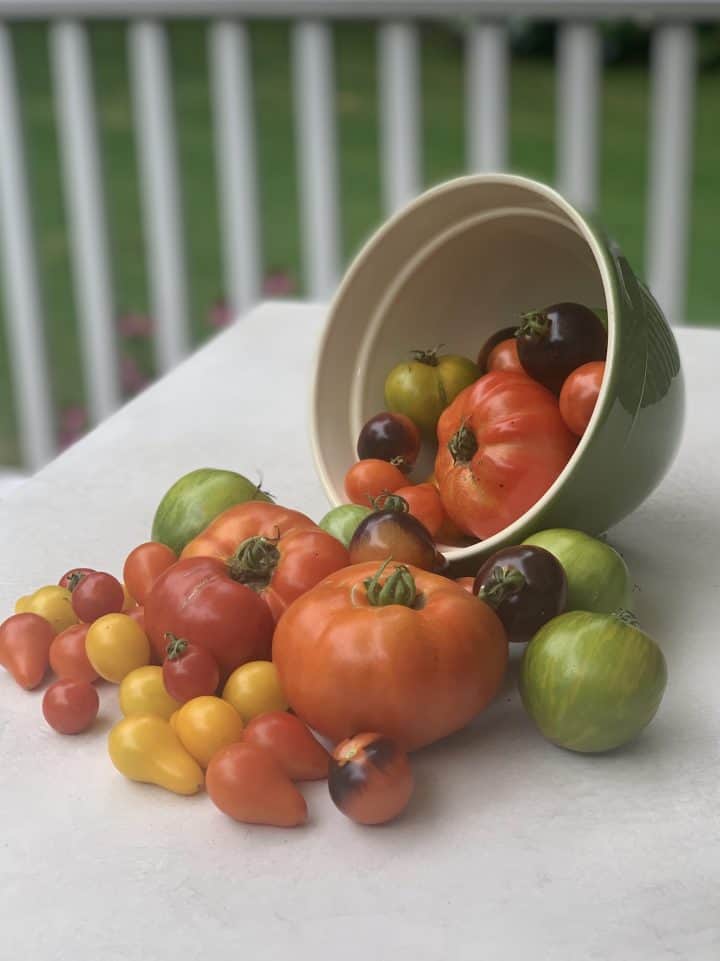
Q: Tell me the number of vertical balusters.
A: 9